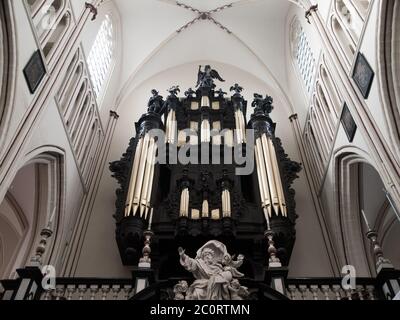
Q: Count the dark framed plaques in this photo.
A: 3